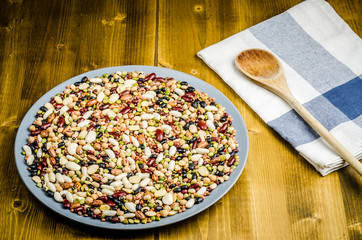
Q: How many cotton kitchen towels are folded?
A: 1